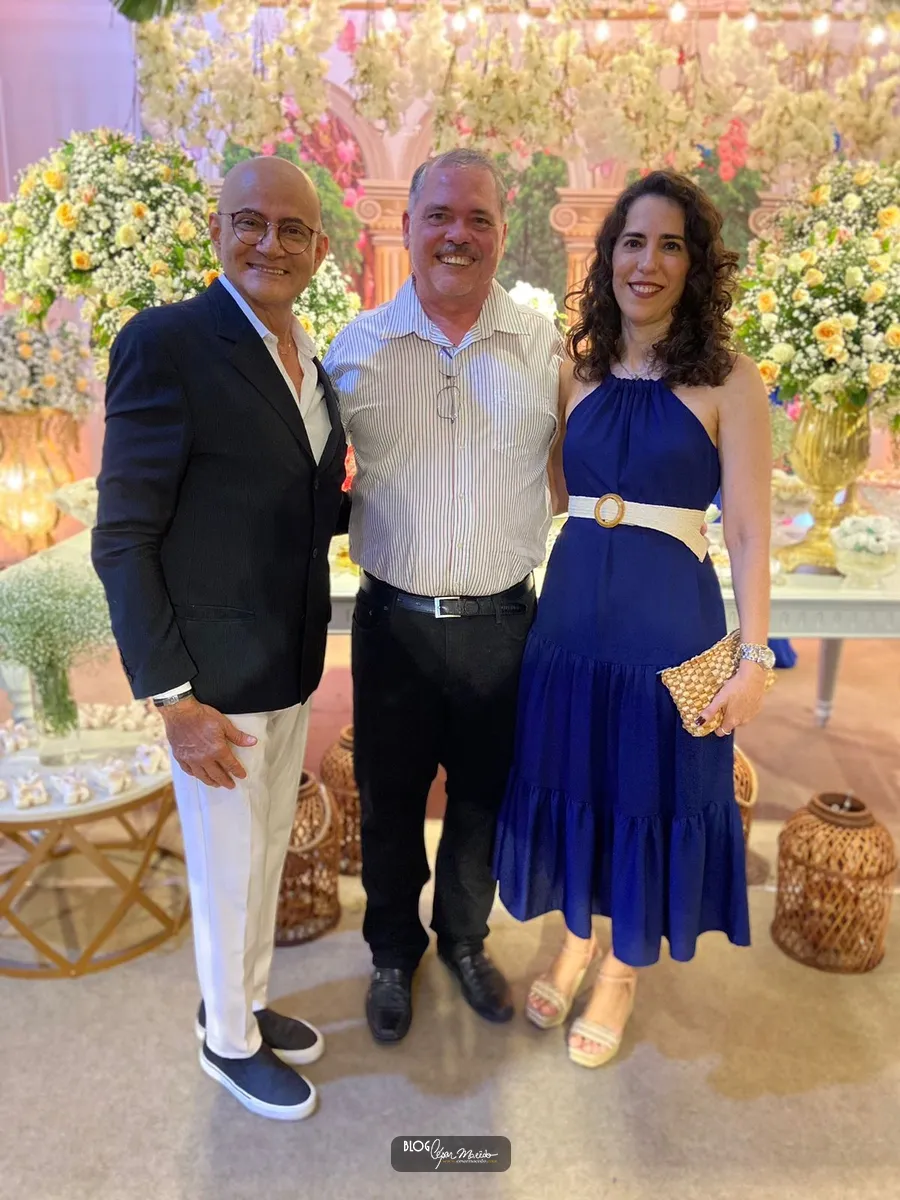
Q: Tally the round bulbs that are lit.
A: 9